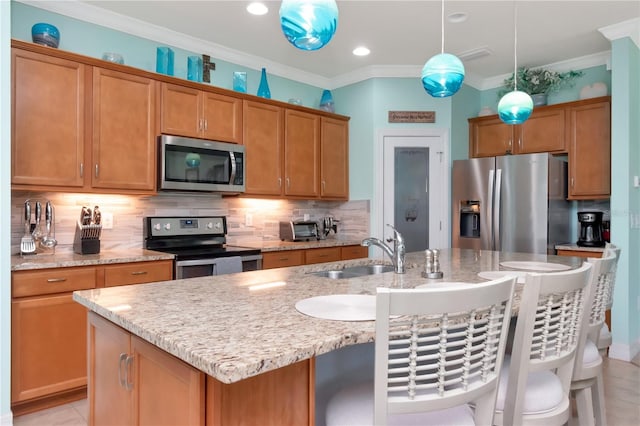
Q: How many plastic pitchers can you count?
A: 0